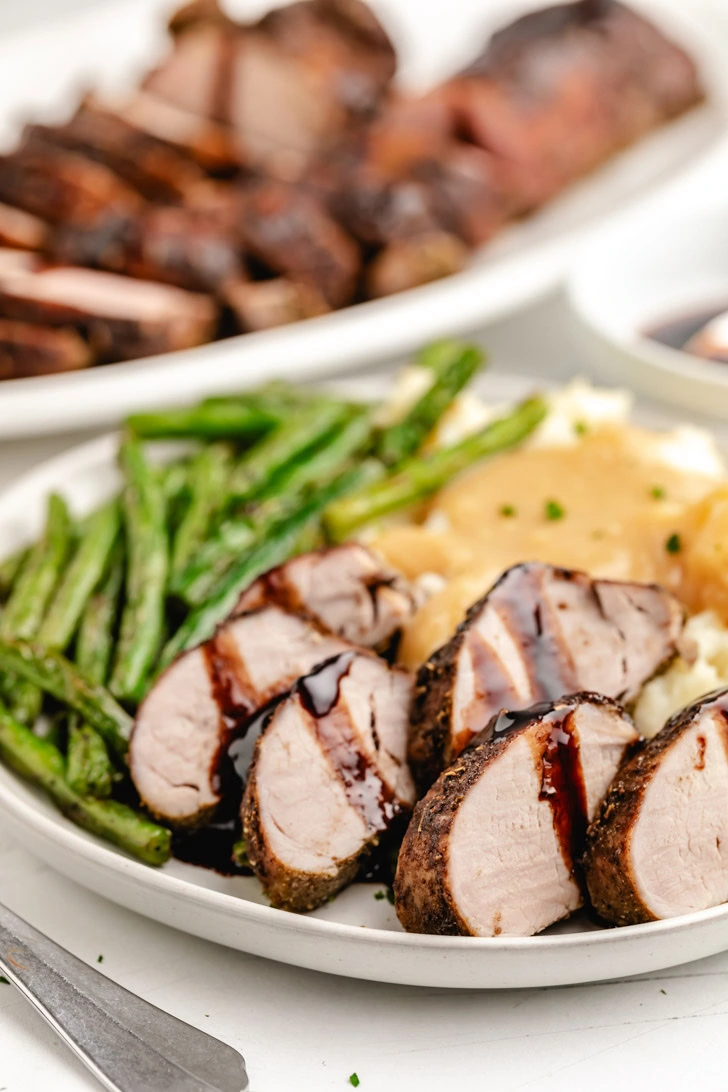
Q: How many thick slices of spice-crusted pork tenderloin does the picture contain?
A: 6